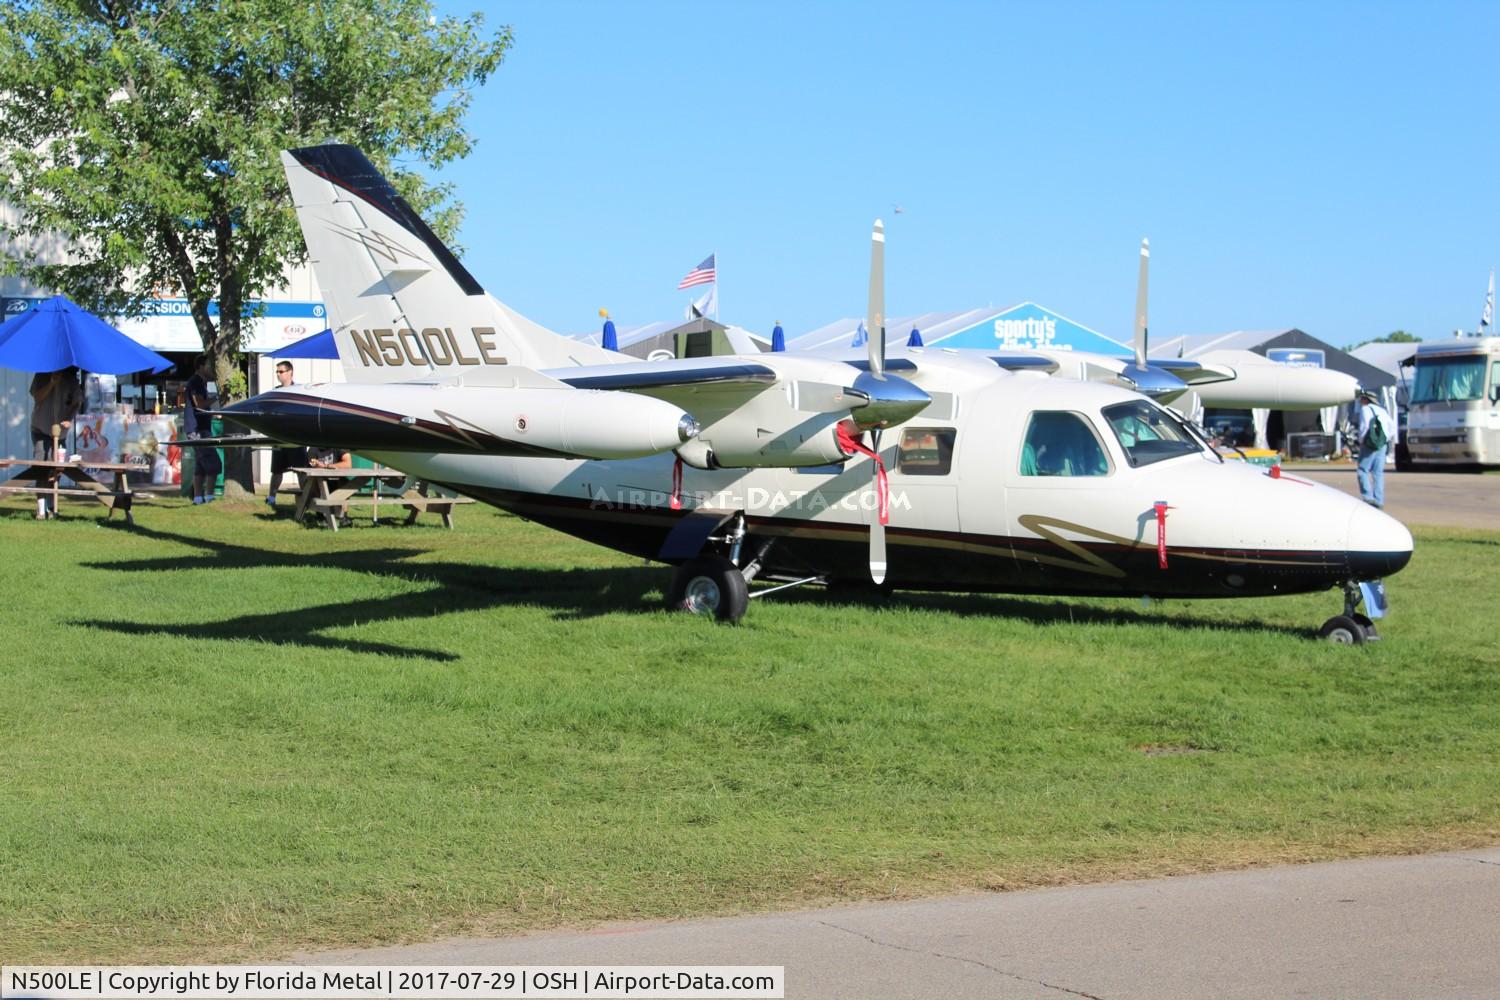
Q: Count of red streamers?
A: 3